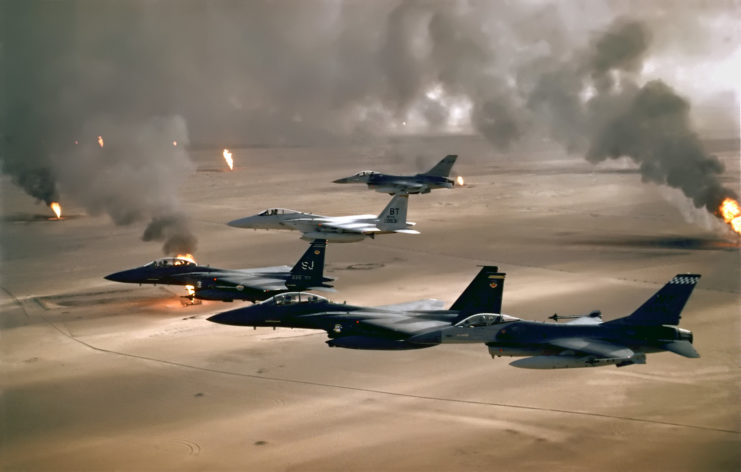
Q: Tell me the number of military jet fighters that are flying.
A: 5